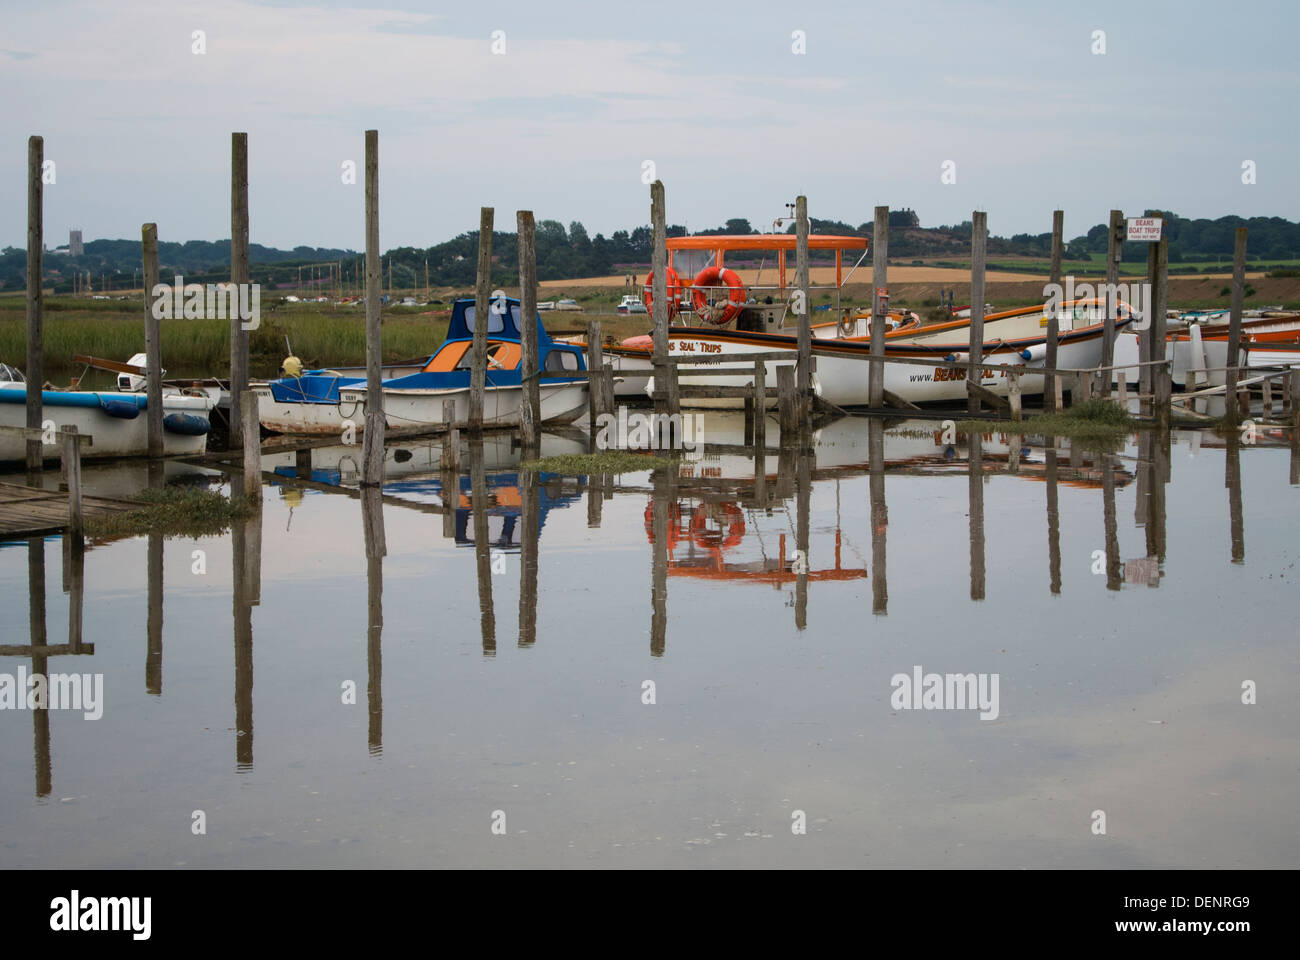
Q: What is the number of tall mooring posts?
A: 14